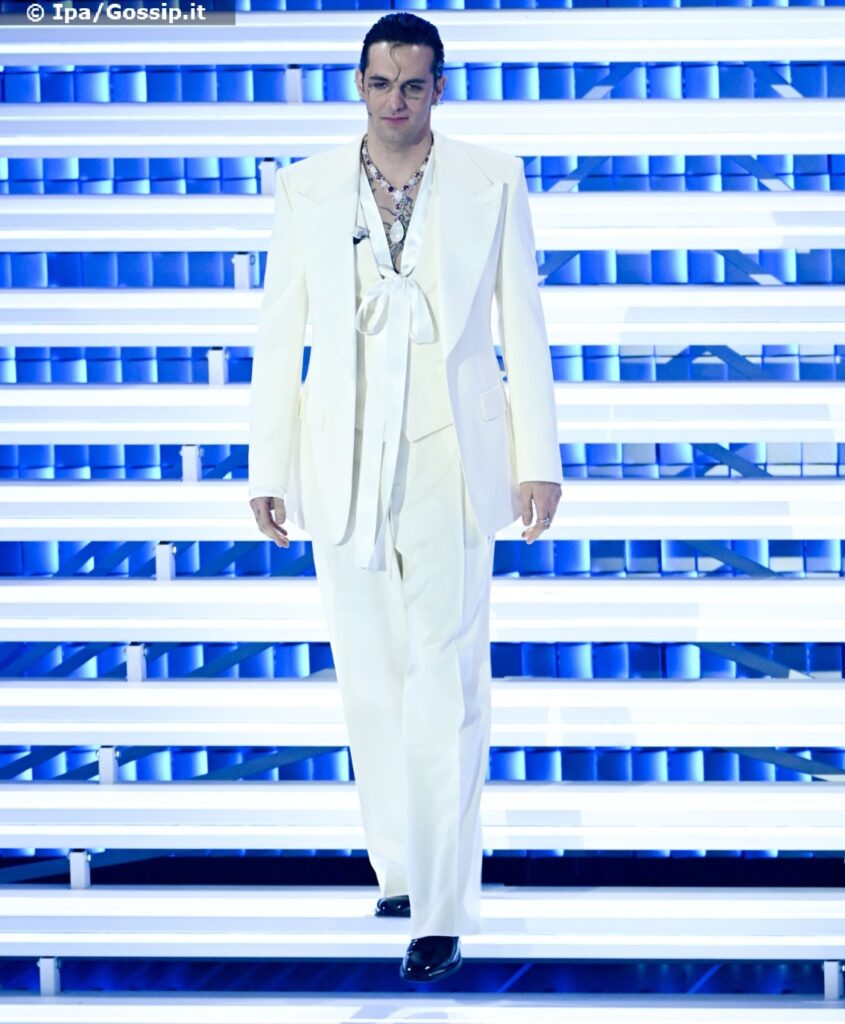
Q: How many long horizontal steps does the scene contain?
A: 11